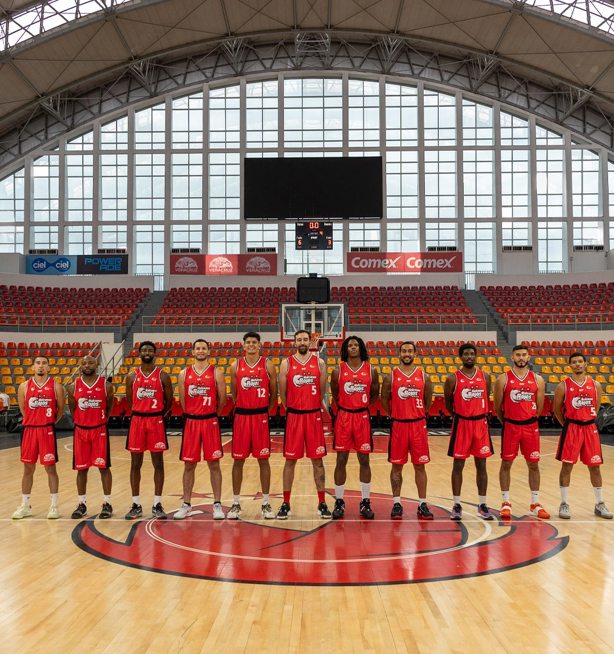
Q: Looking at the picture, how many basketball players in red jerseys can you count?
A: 11